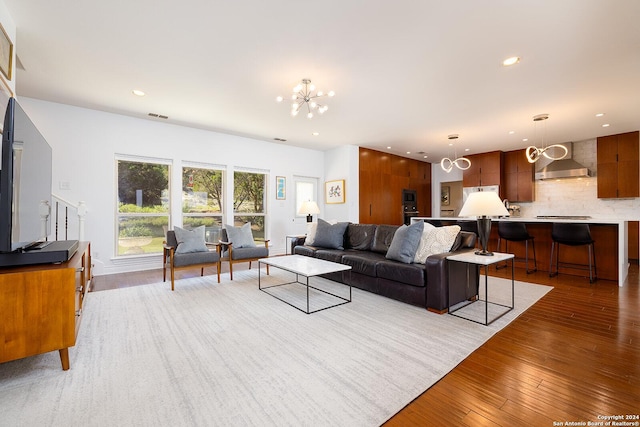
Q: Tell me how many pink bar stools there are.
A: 0